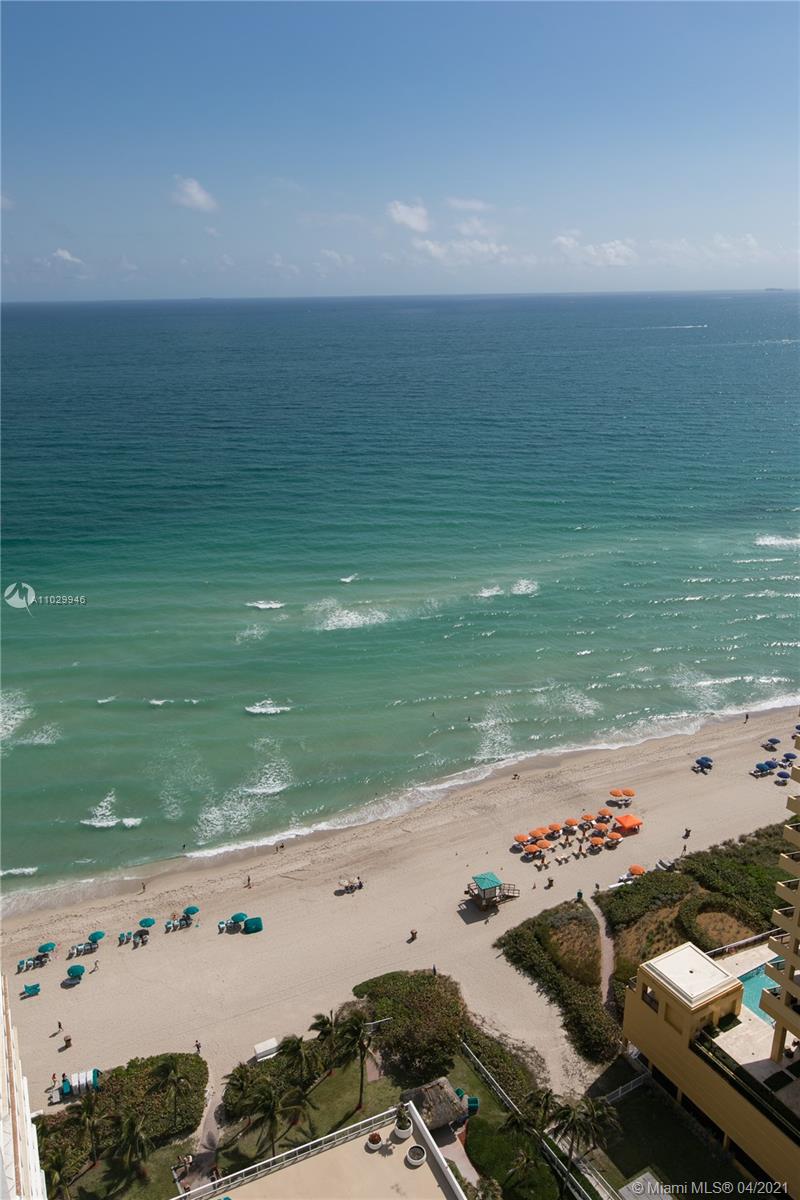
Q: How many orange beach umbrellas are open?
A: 15